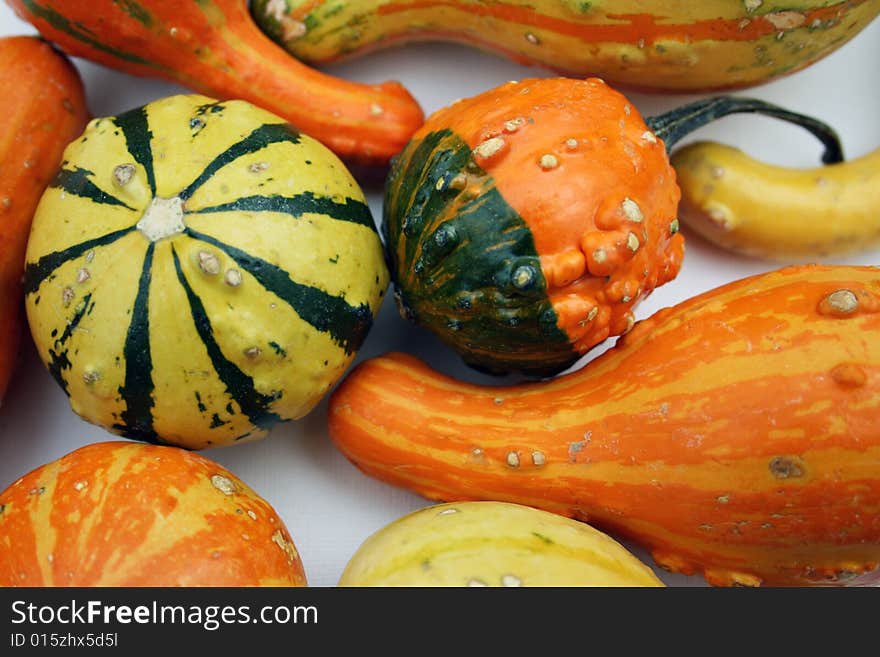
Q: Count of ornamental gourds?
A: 9